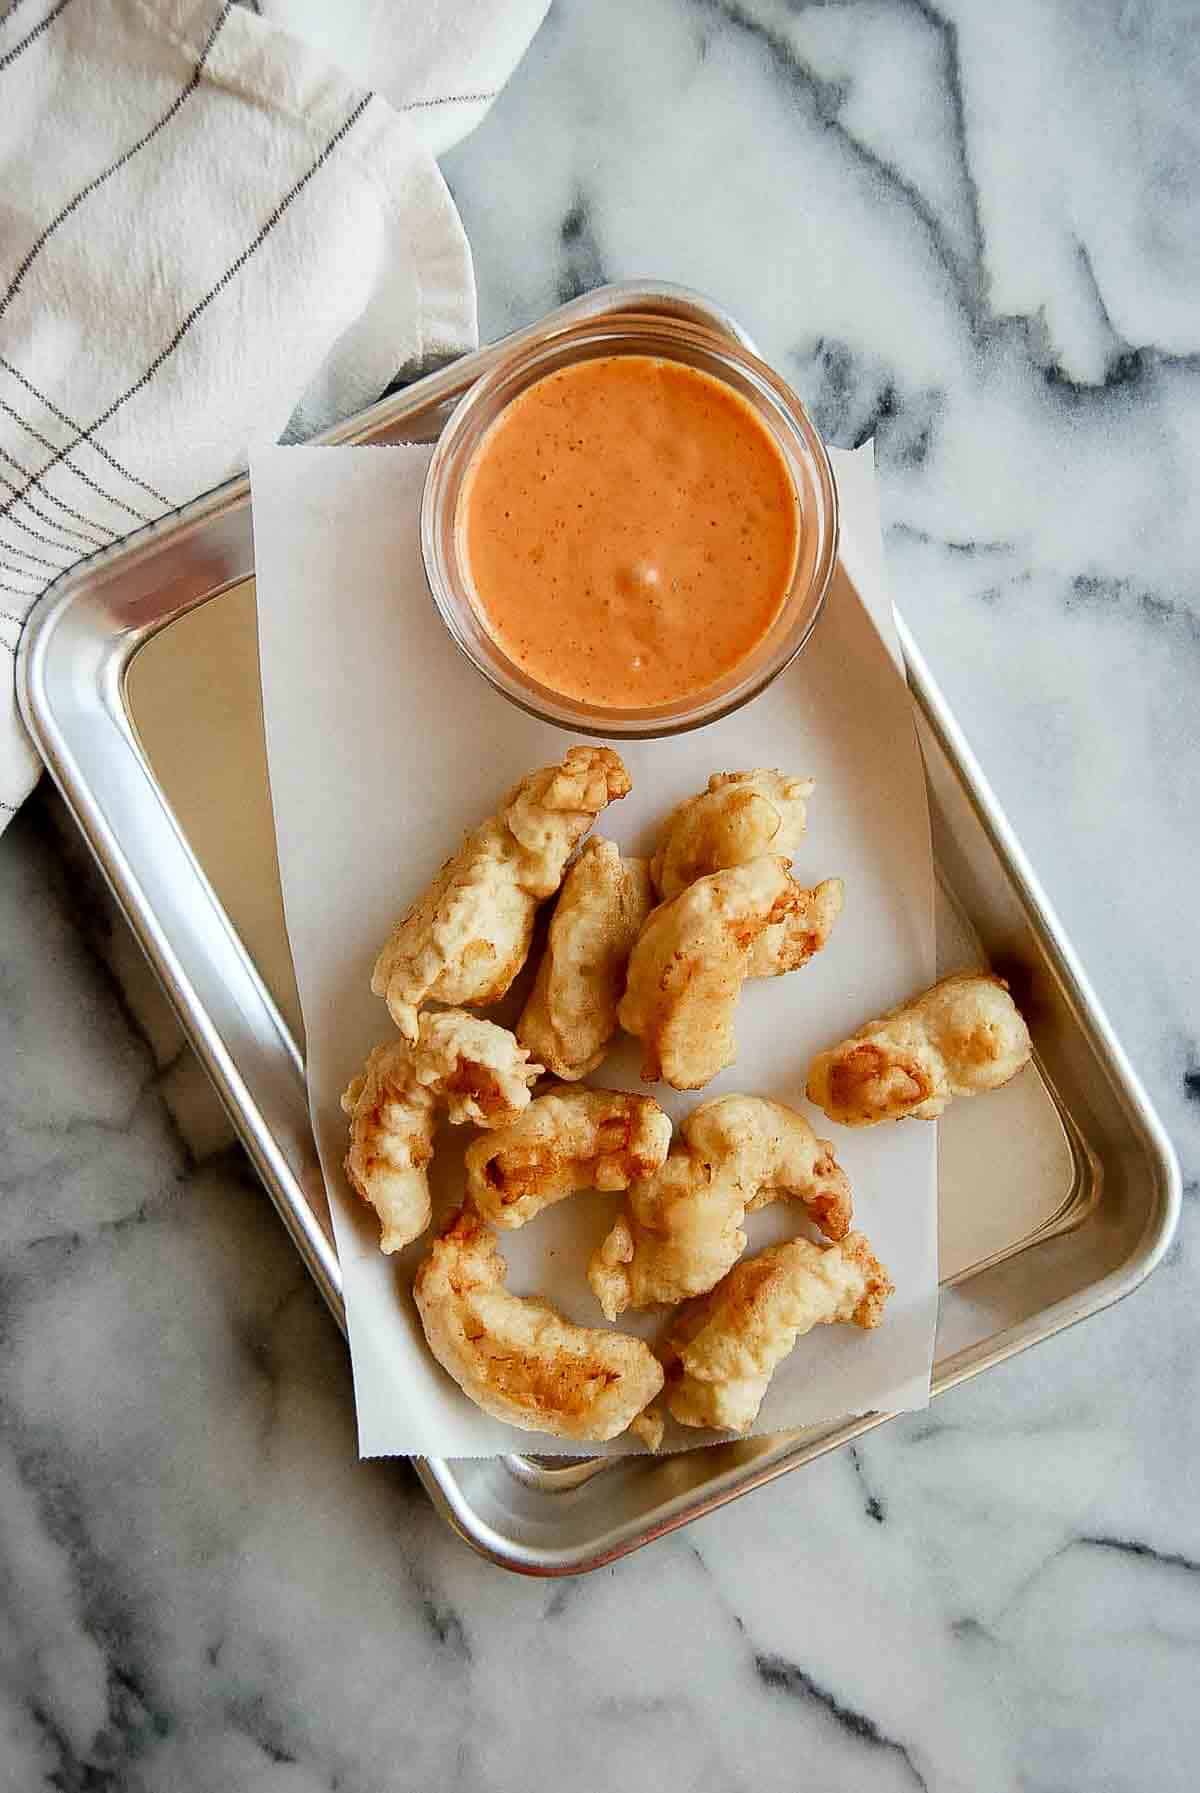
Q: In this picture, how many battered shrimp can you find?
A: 10